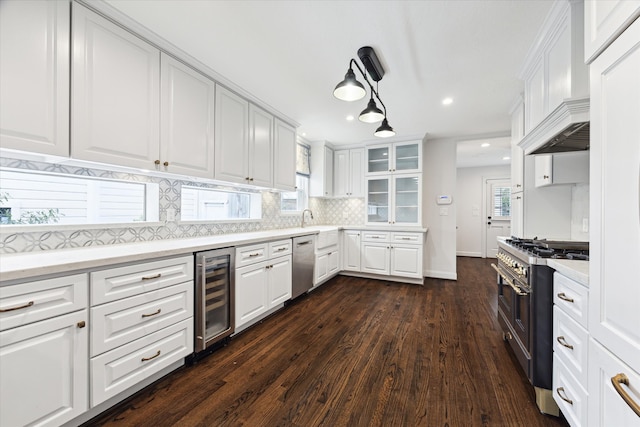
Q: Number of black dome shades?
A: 3